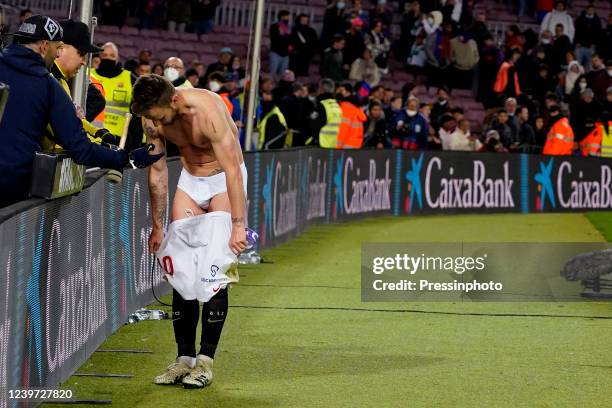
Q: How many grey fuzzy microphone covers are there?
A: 1